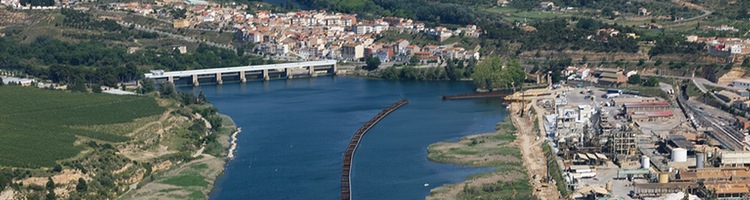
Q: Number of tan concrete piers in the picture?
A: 8